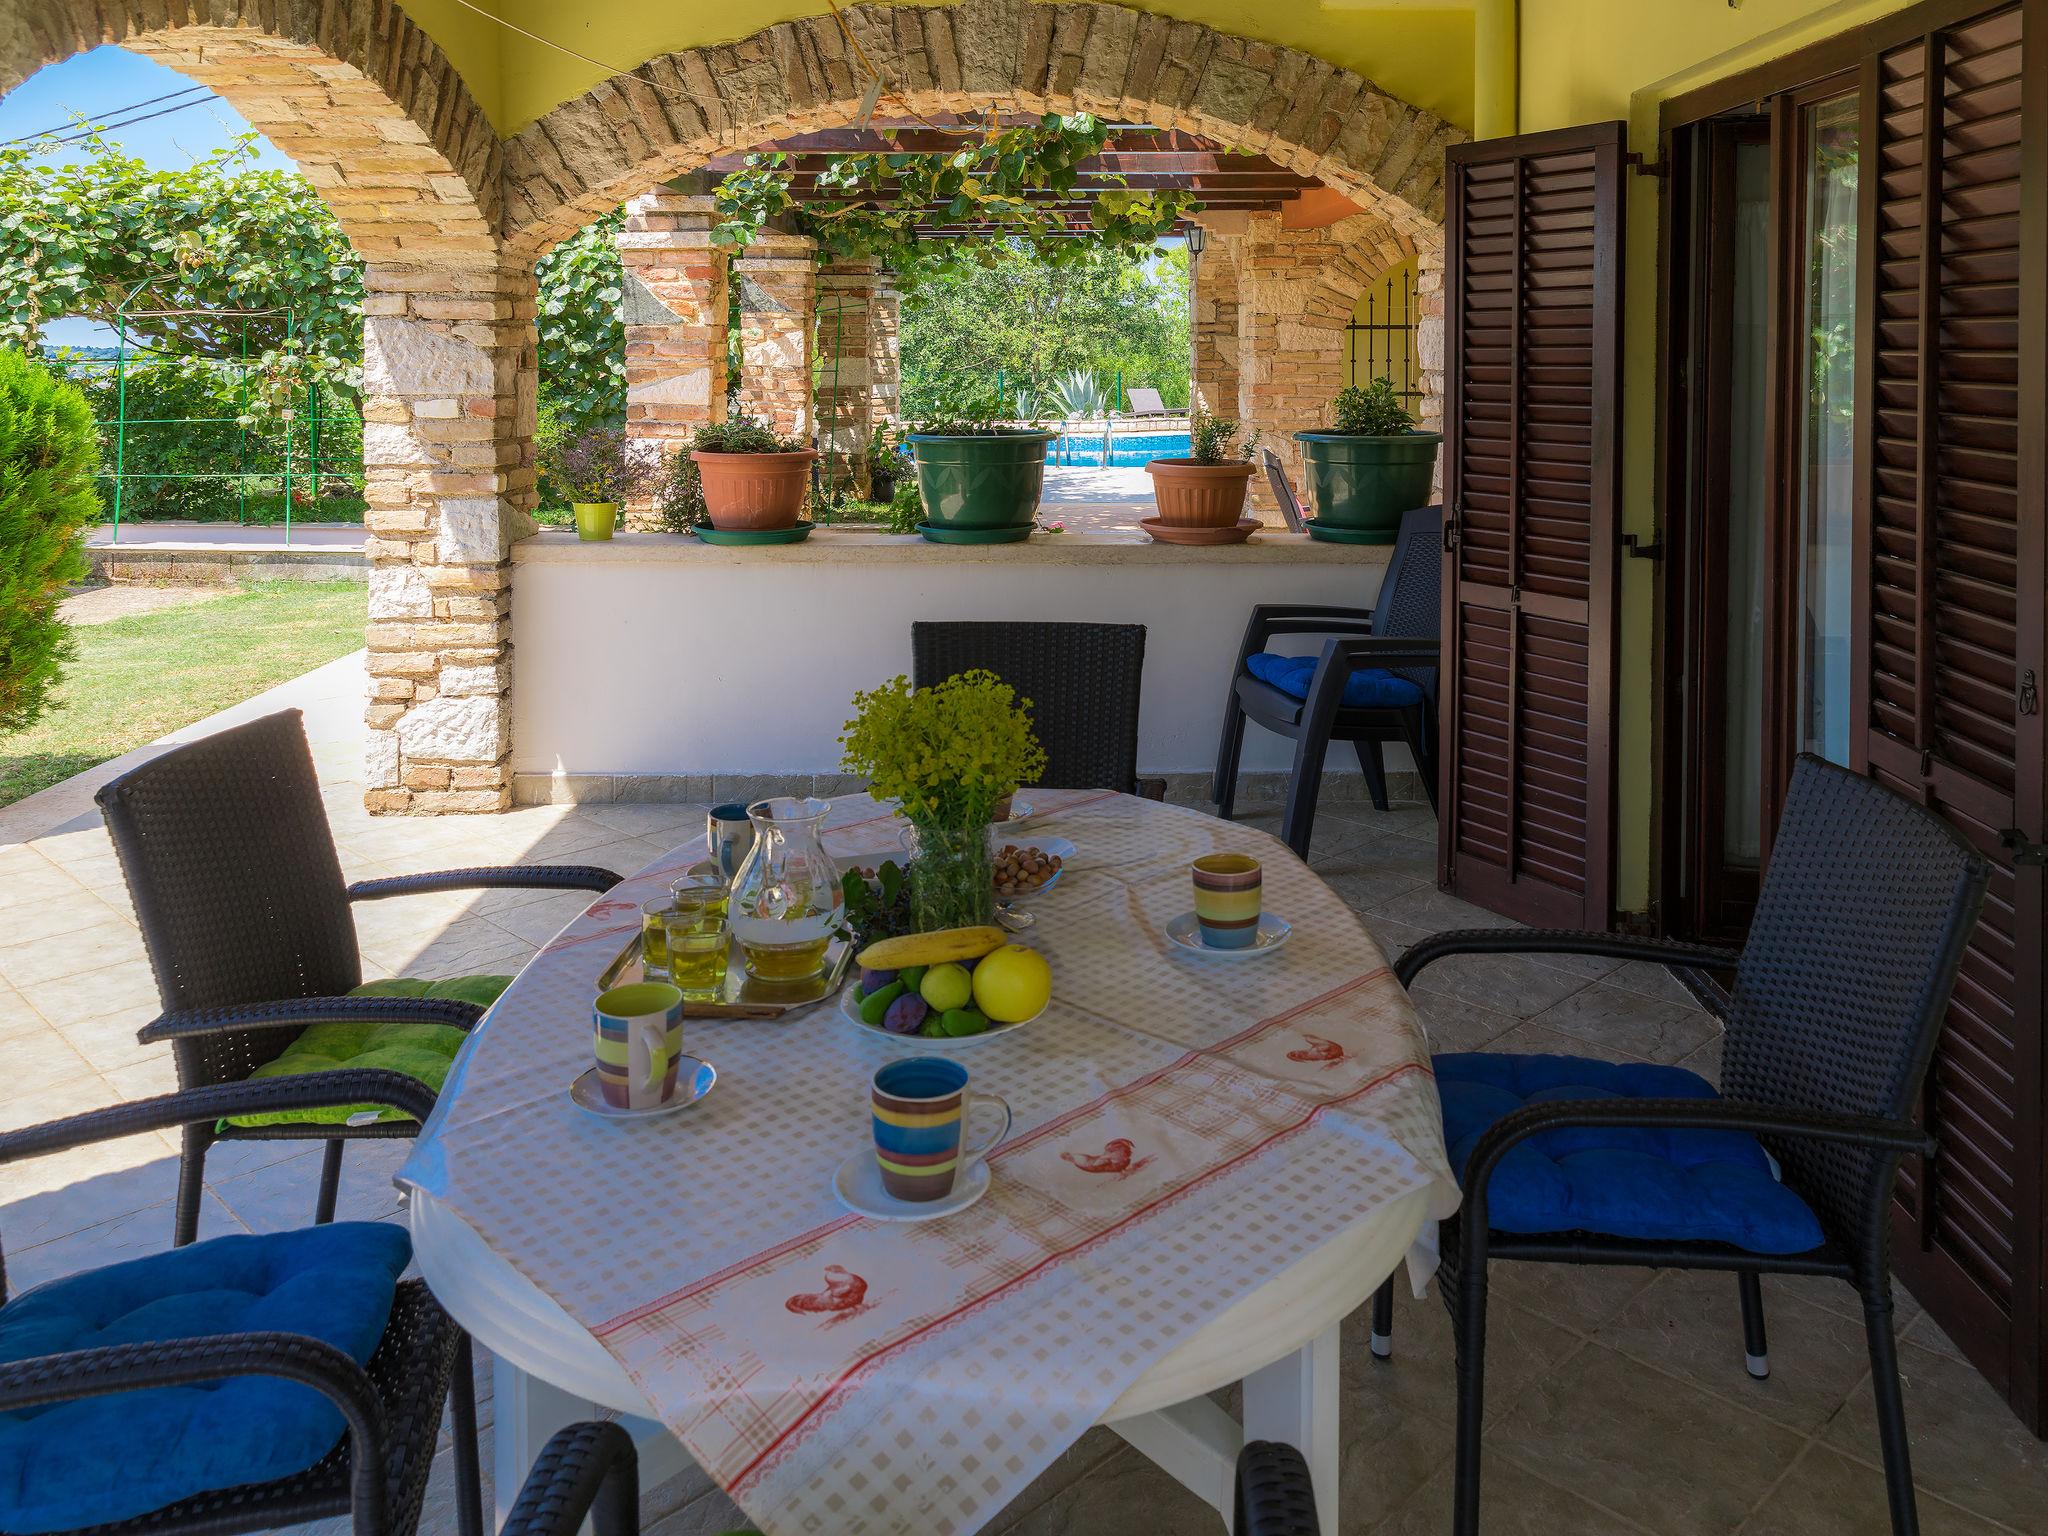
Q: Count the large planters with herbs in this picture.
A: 4